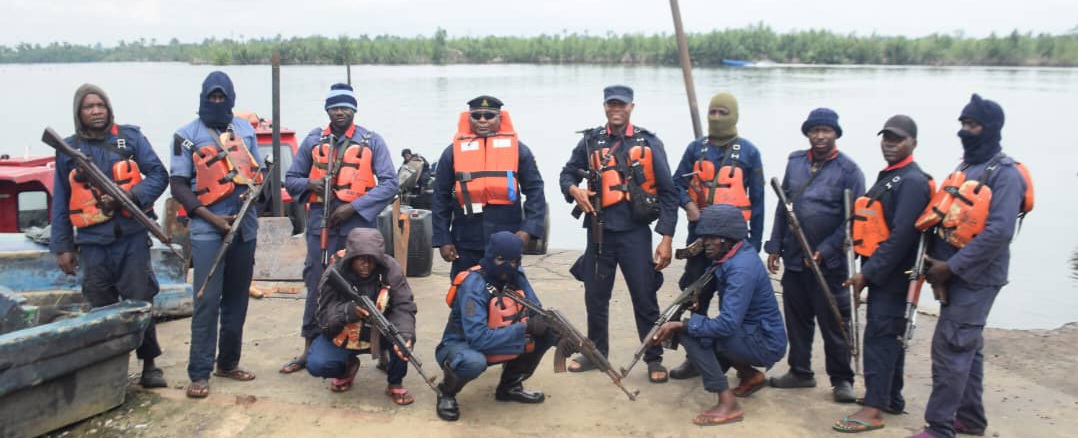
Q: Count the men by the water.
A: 12